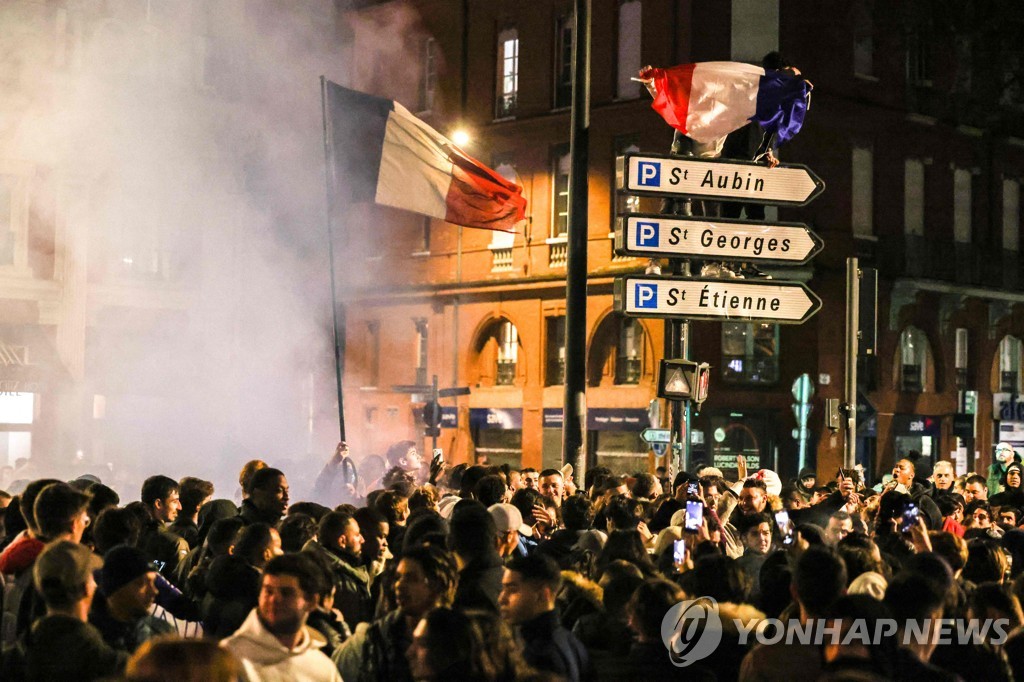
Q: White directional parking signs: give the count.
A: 3